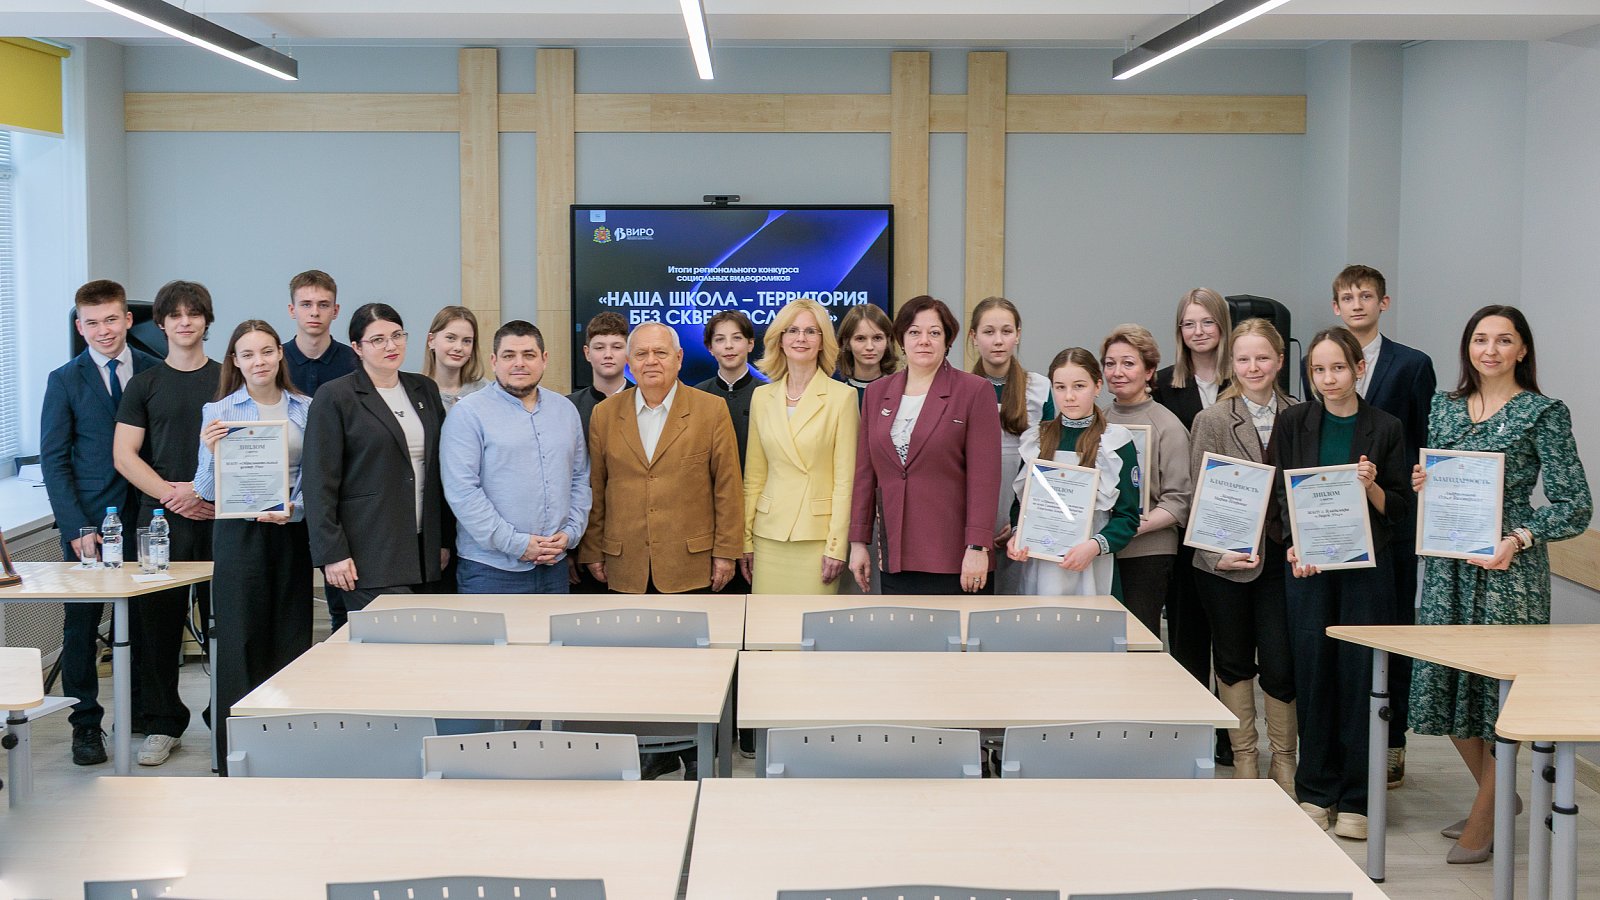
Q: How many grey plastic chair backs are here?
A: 12